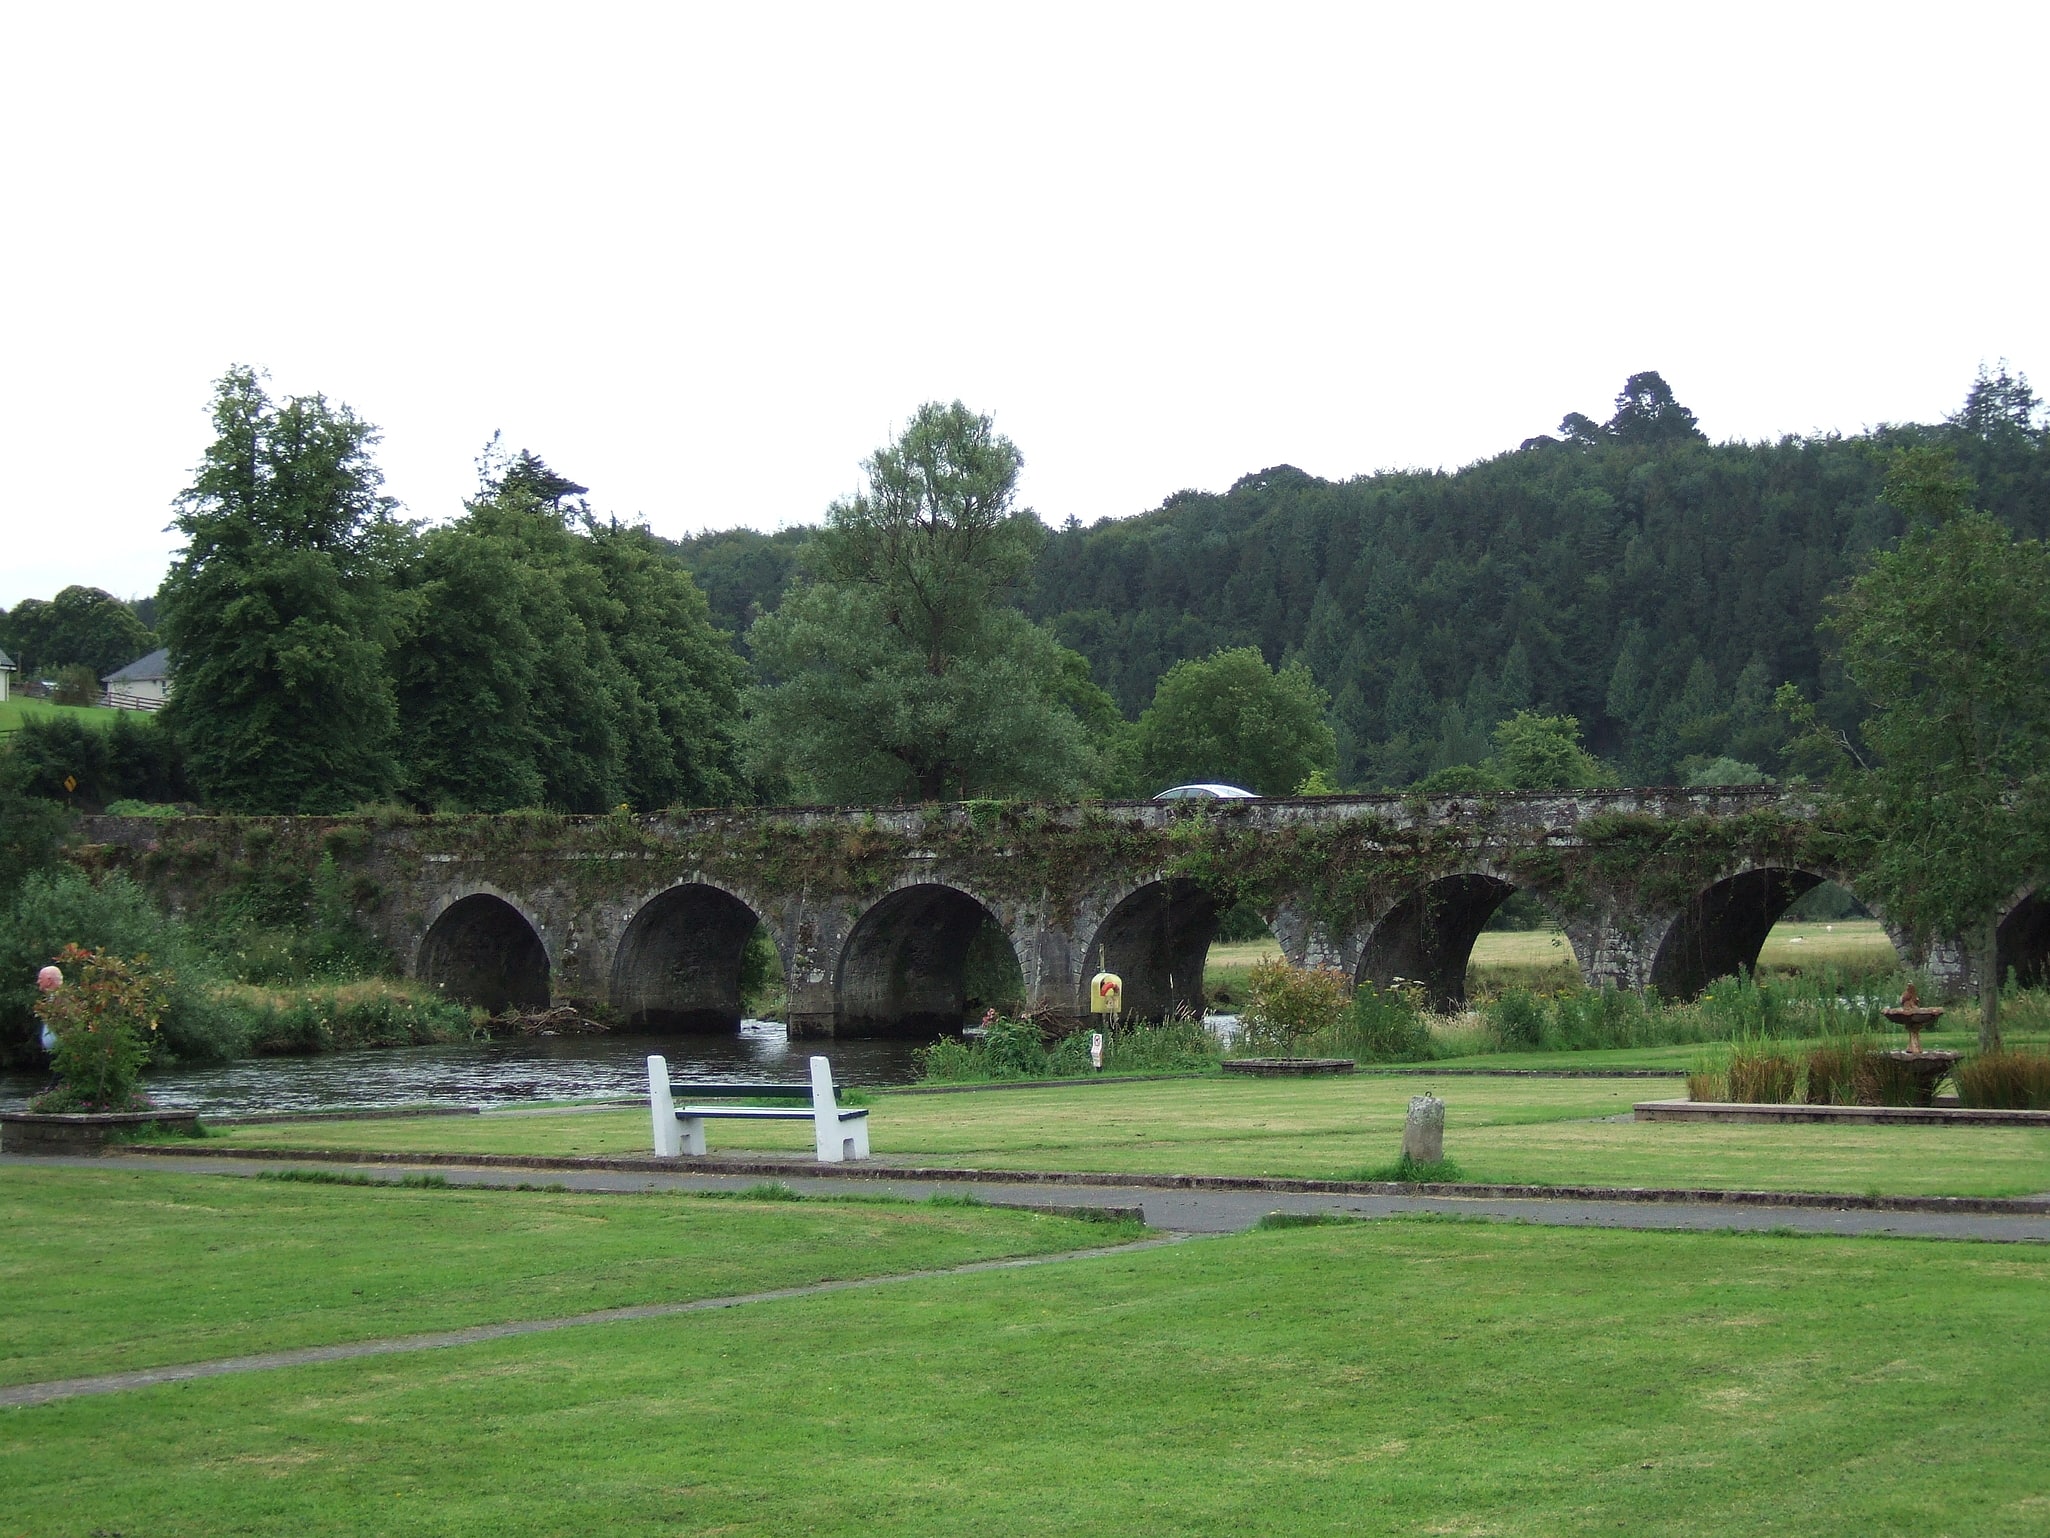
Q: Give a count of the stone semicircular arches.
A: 7